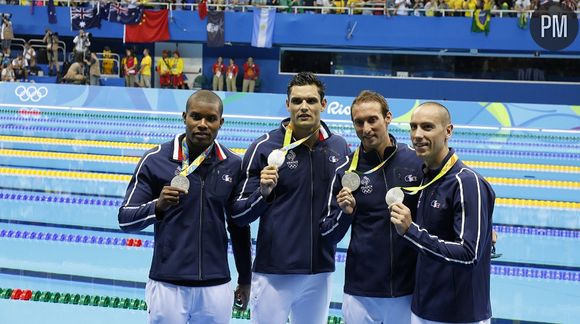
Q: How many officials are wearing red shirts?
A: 3